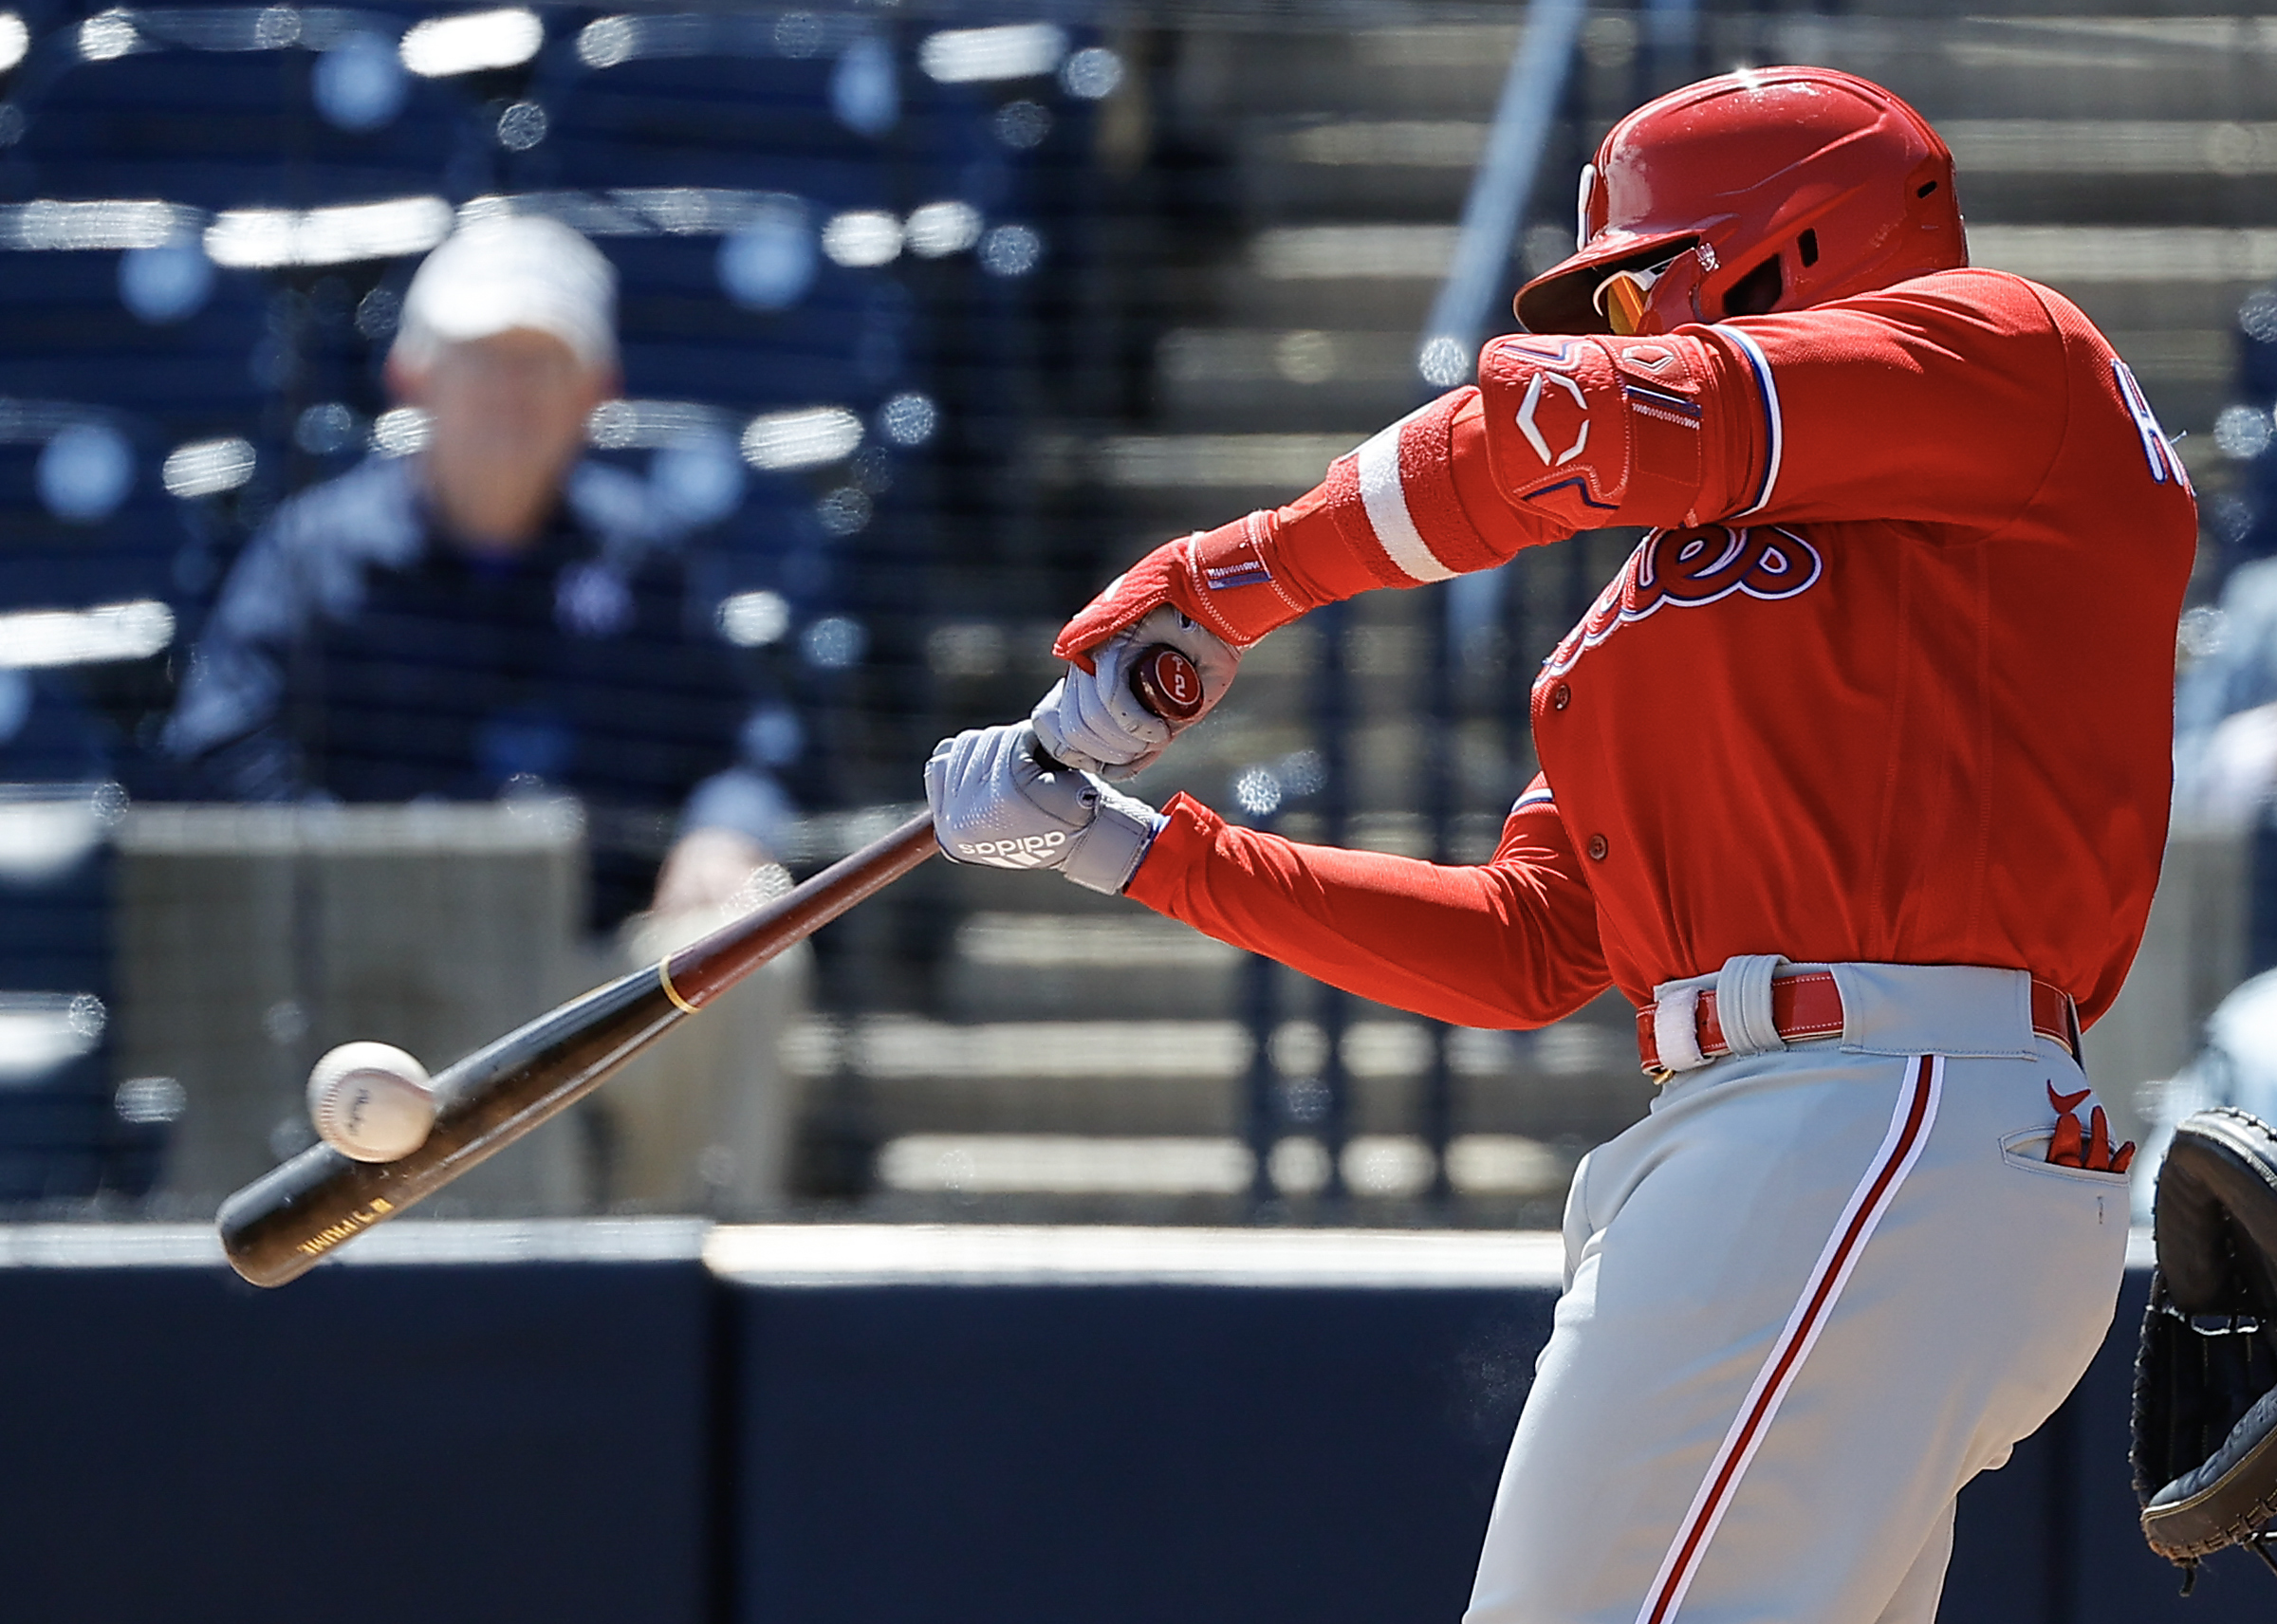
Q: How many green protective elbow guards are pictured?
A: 0